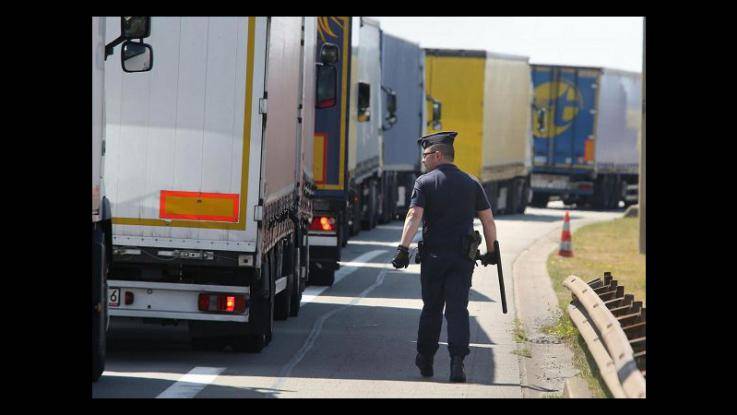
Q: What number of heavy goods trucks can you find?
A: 7